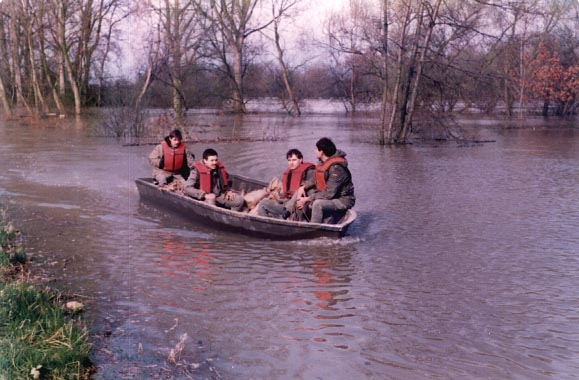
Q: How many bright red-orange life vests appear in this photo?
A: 4